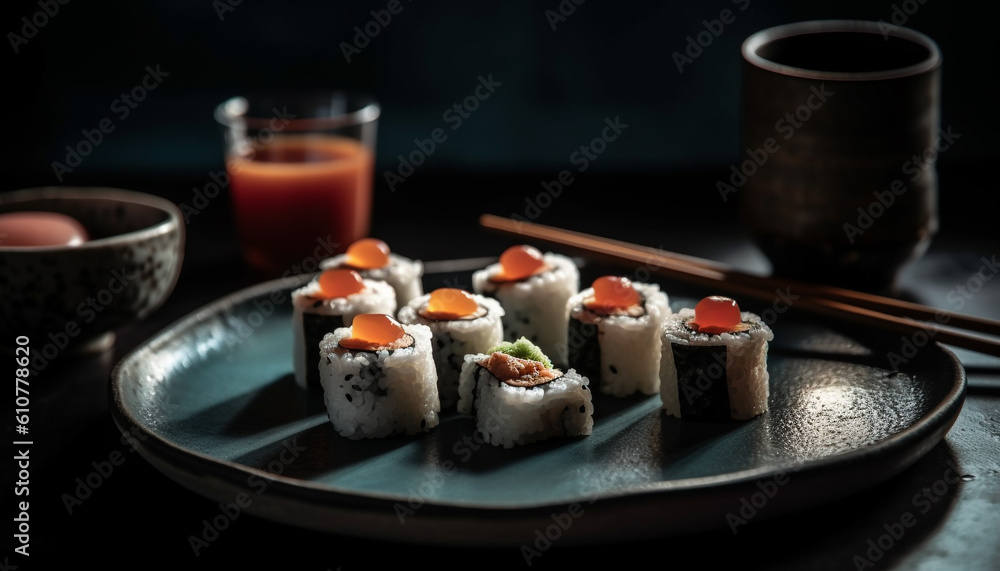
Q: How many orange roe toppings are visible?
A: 7